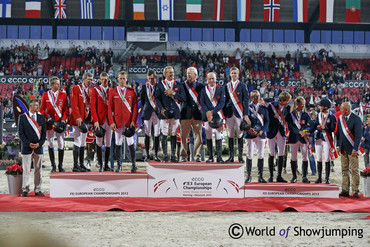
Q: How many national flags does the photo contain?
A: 14